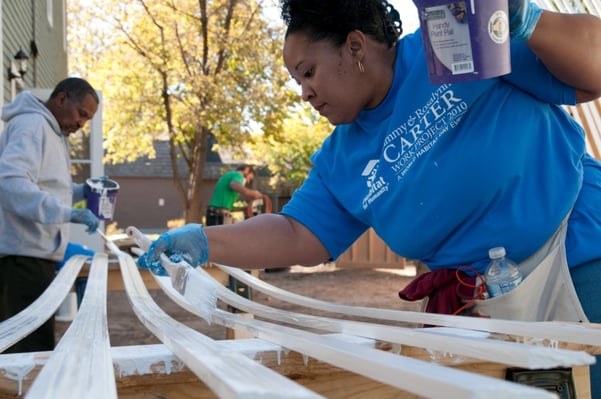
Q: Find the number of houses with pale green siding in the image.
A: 1